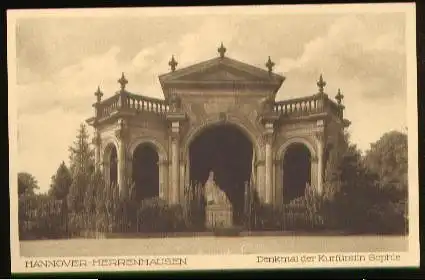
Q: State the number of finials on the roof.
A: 7